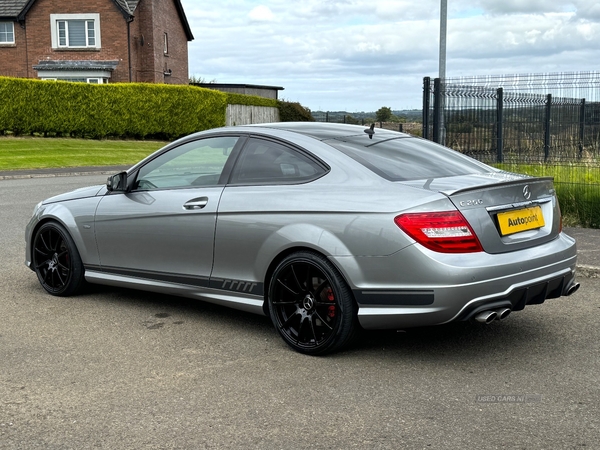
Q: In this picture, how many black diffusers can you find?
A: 1